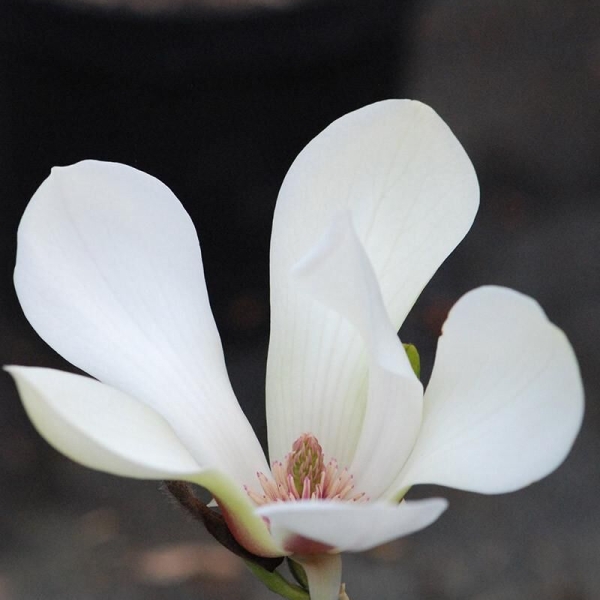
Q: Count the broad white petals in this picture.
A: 6